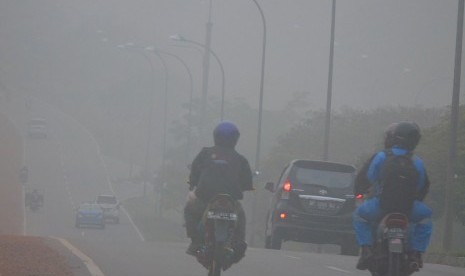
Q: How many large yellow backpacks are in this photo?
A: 0